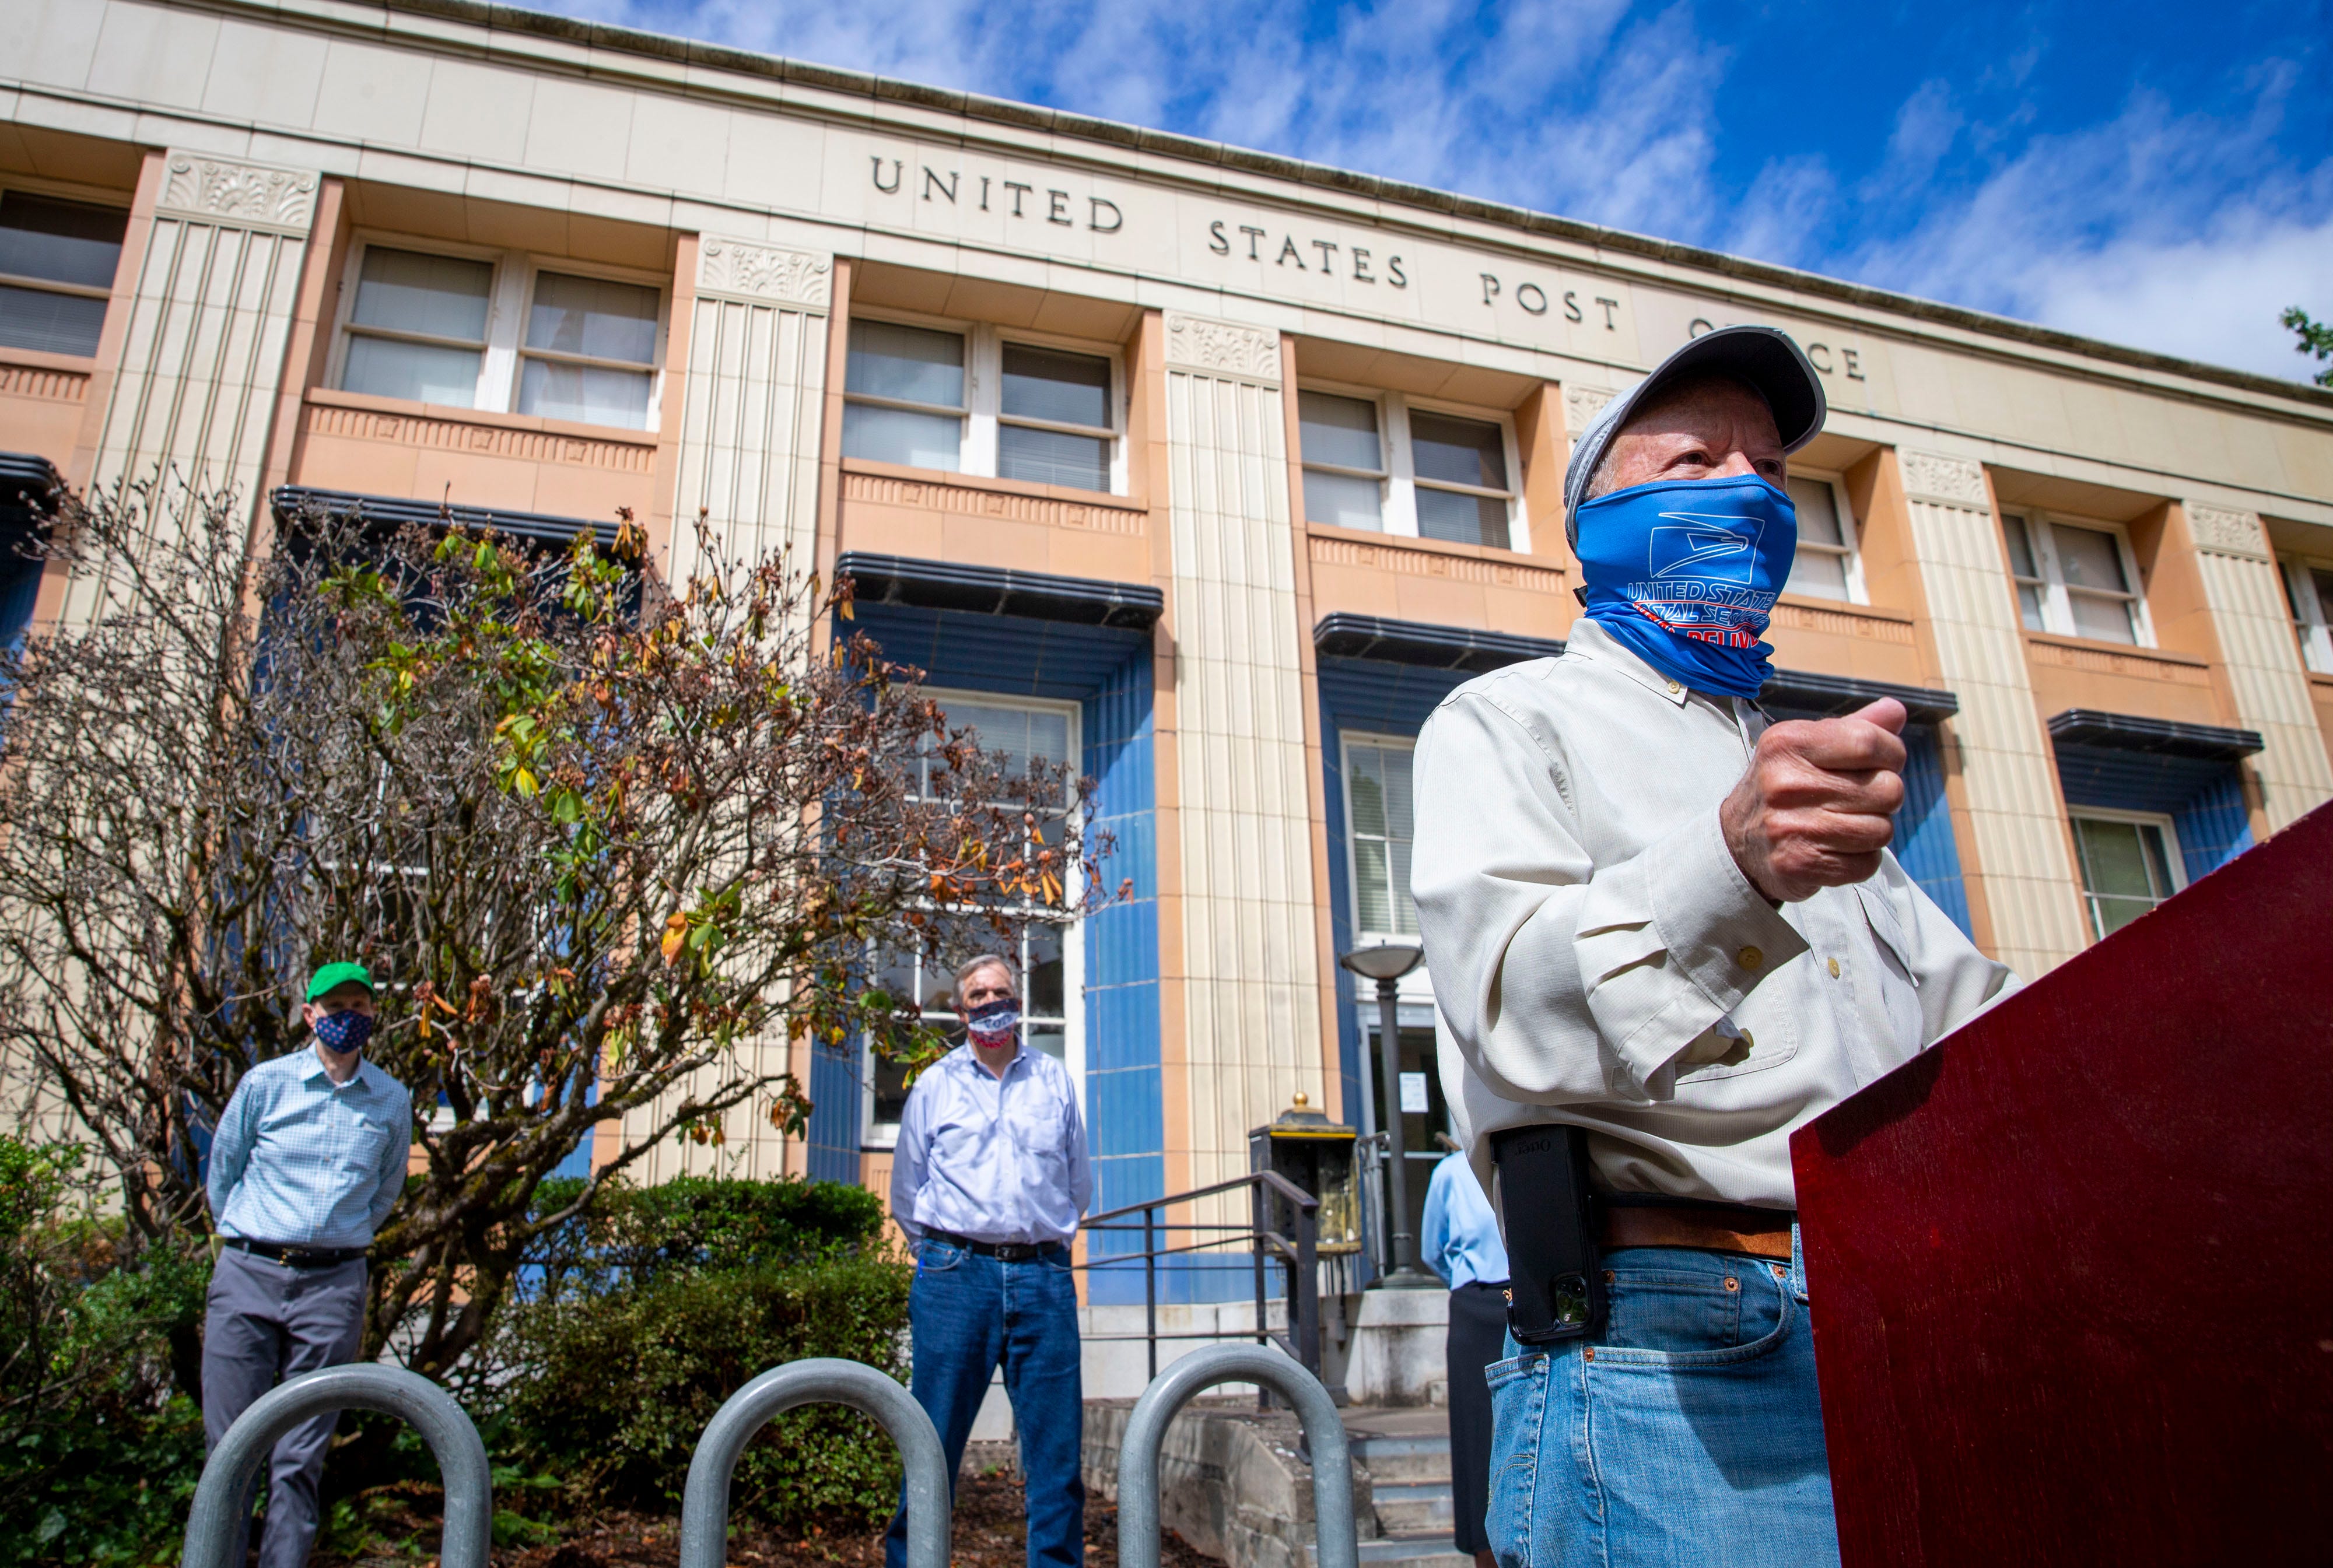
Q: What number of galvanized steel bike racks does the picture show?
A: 3